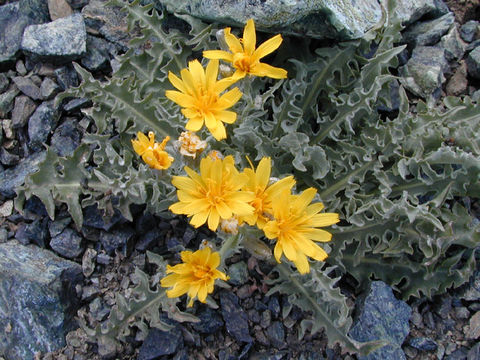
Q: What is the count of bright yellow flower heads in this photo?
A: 7